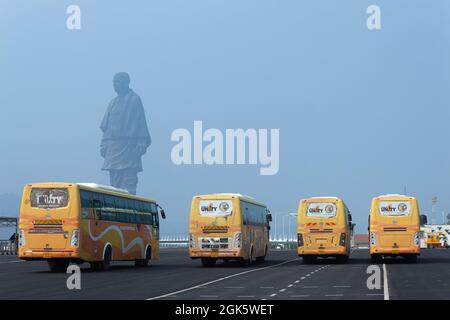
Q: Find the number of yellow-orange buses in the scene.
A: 4